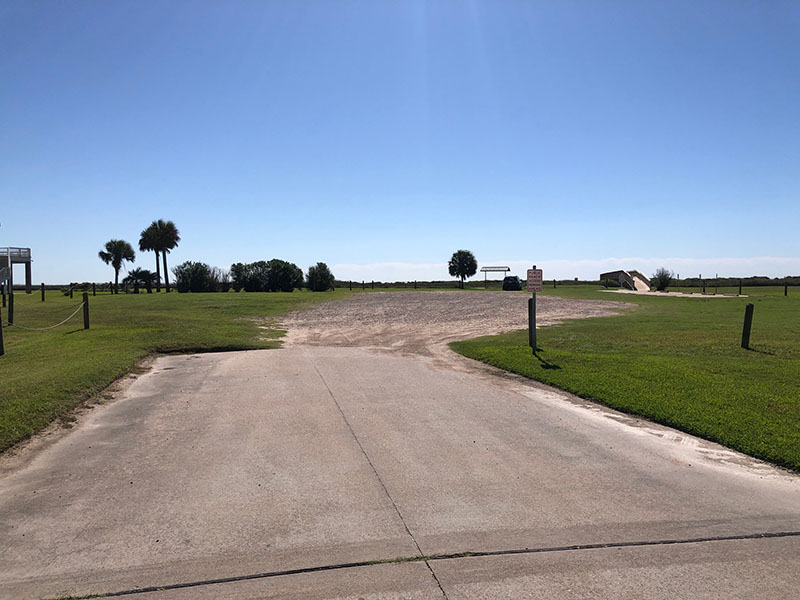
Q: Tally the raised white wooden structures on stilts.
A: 1